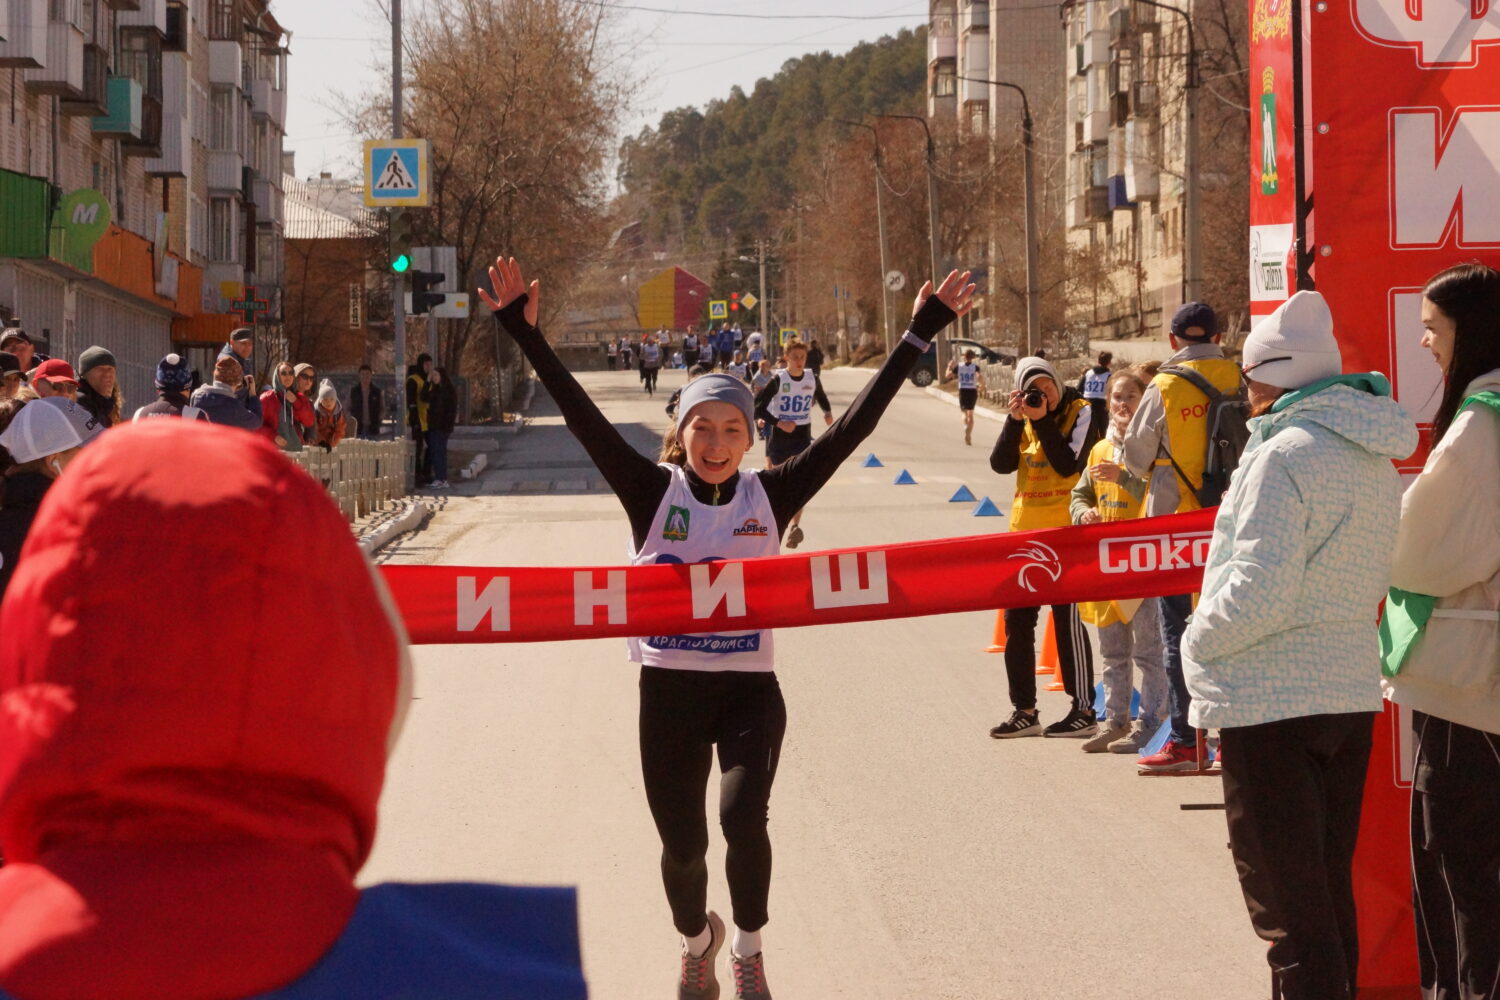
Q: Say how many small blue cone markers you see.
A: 4